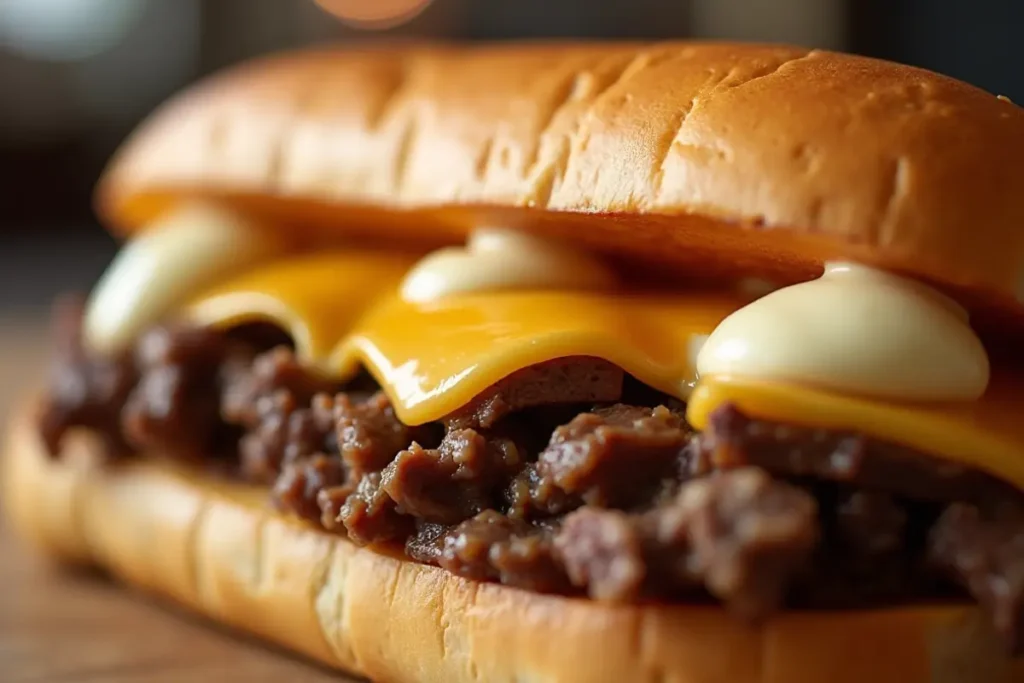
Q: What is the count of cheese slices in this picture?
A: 3